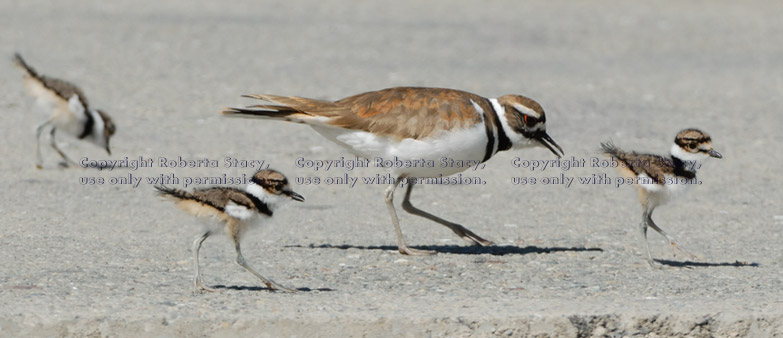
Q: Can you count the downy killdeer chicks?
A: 3